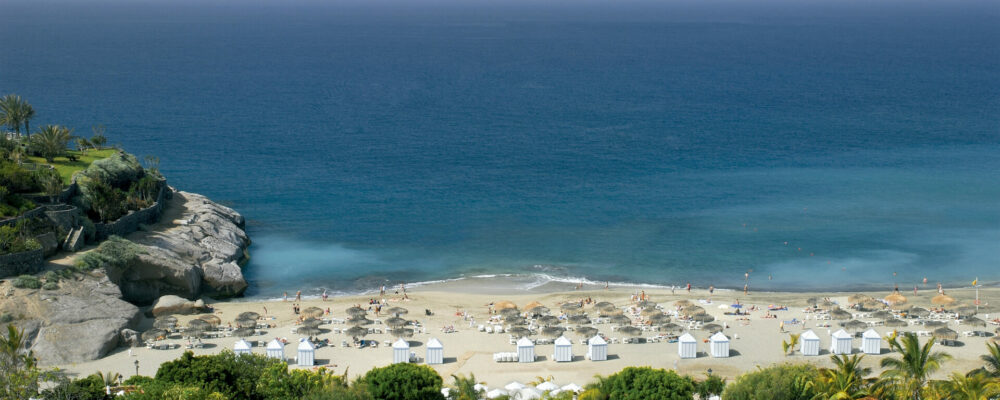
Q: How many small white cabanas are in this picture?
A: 13